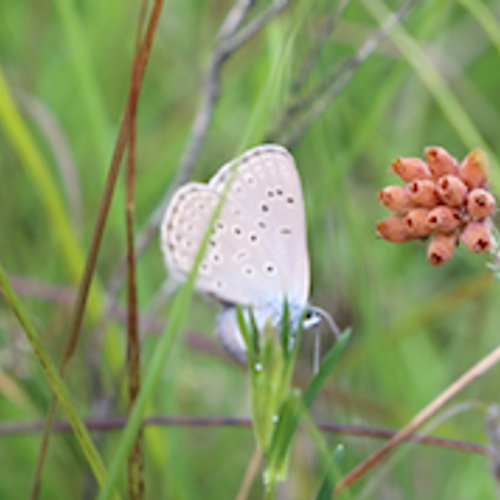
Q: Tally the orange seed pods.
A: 12